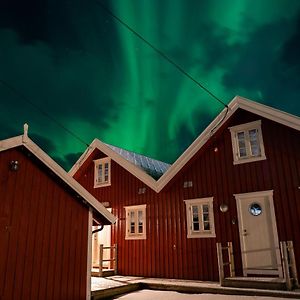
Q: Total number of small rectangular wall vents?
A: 2